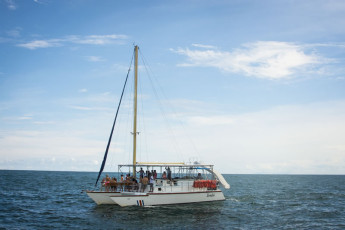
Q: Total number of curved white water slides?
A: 1